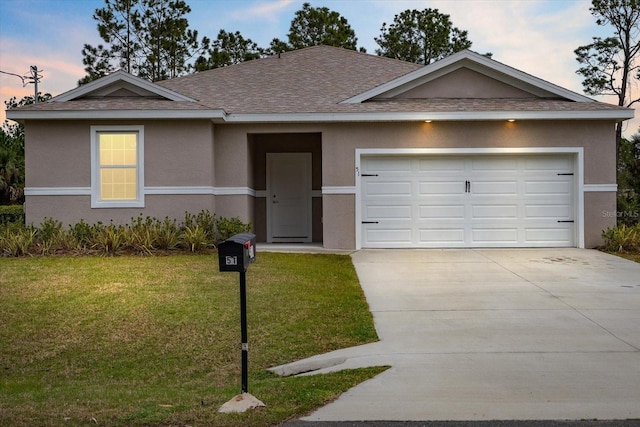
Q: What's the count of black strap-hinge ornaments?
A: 4